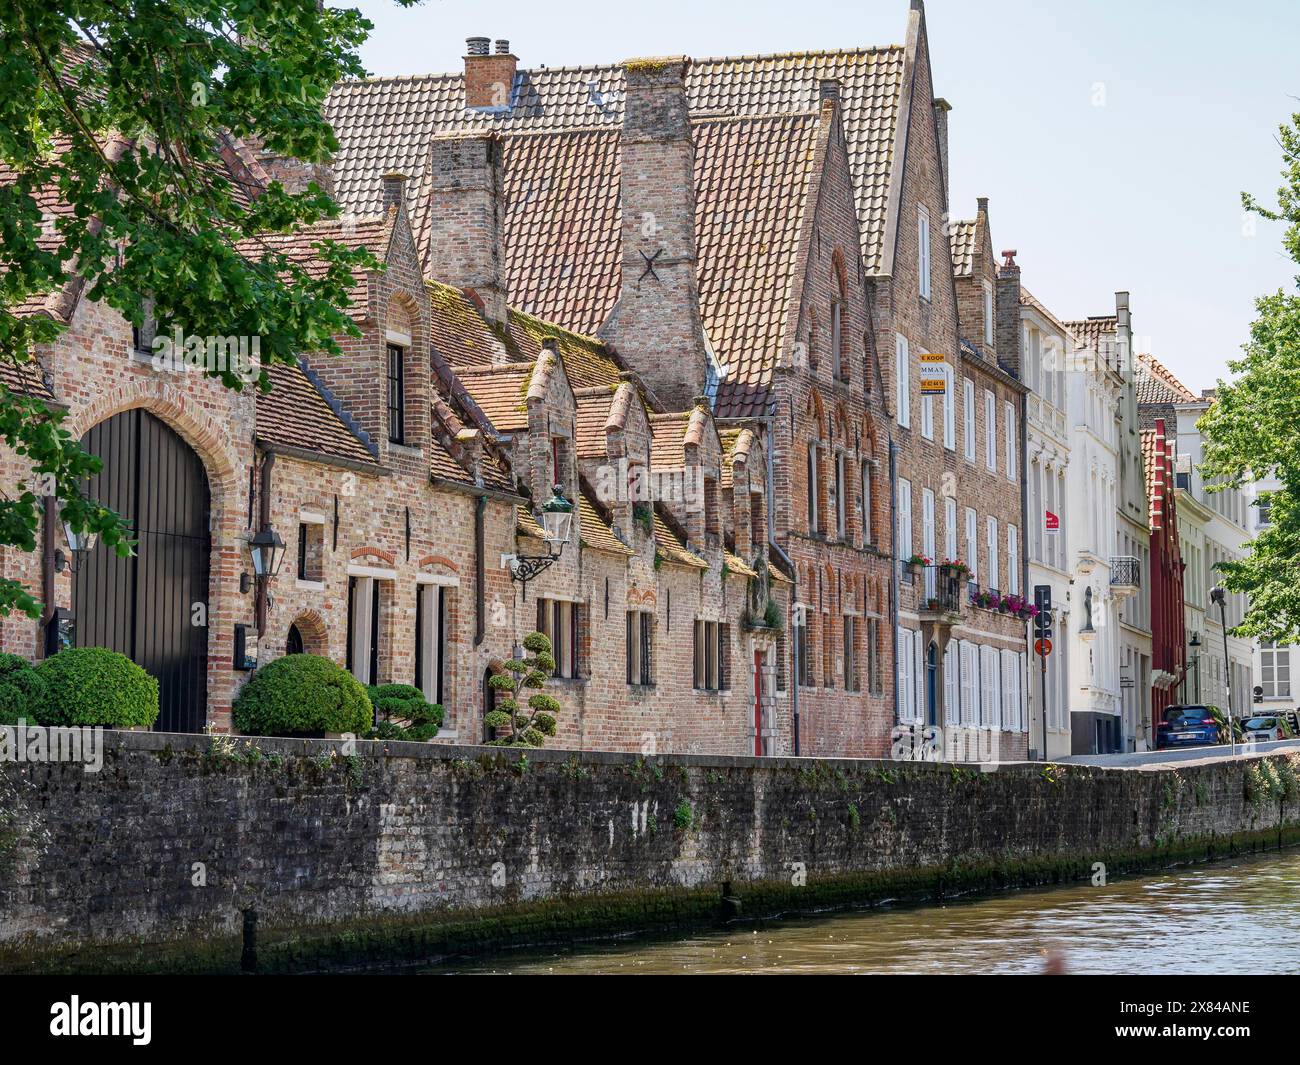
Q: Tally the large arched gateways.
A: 1